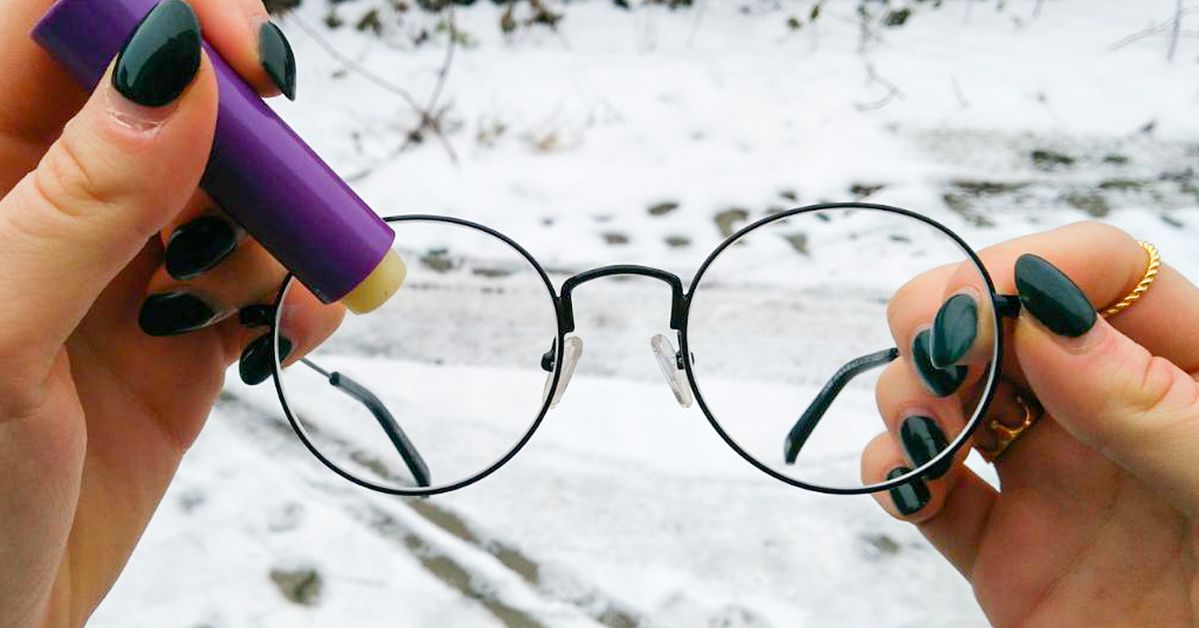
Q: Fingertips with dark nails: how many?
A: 10